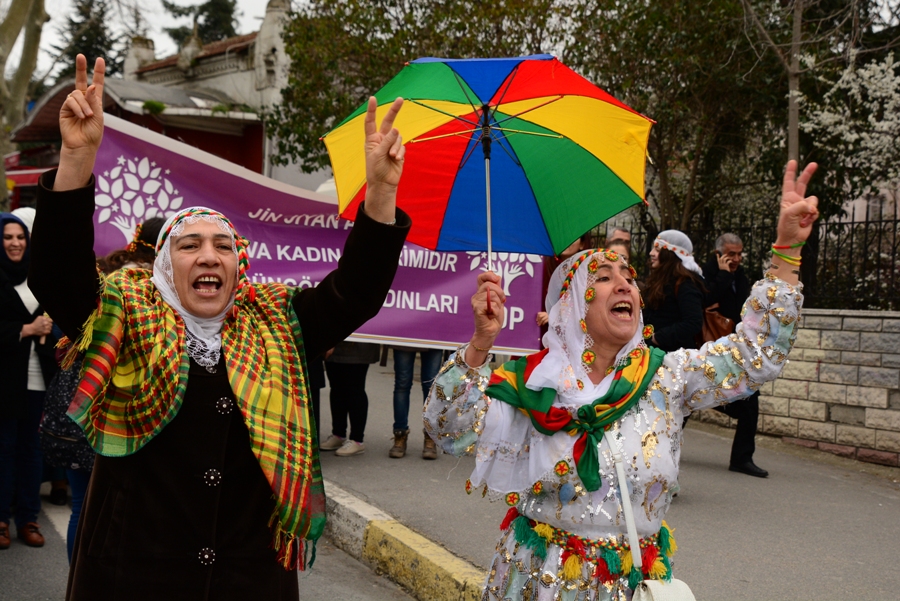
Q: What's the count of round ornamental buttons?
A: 3